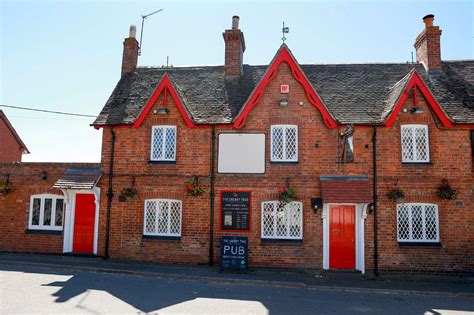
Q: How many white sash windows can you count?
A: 7